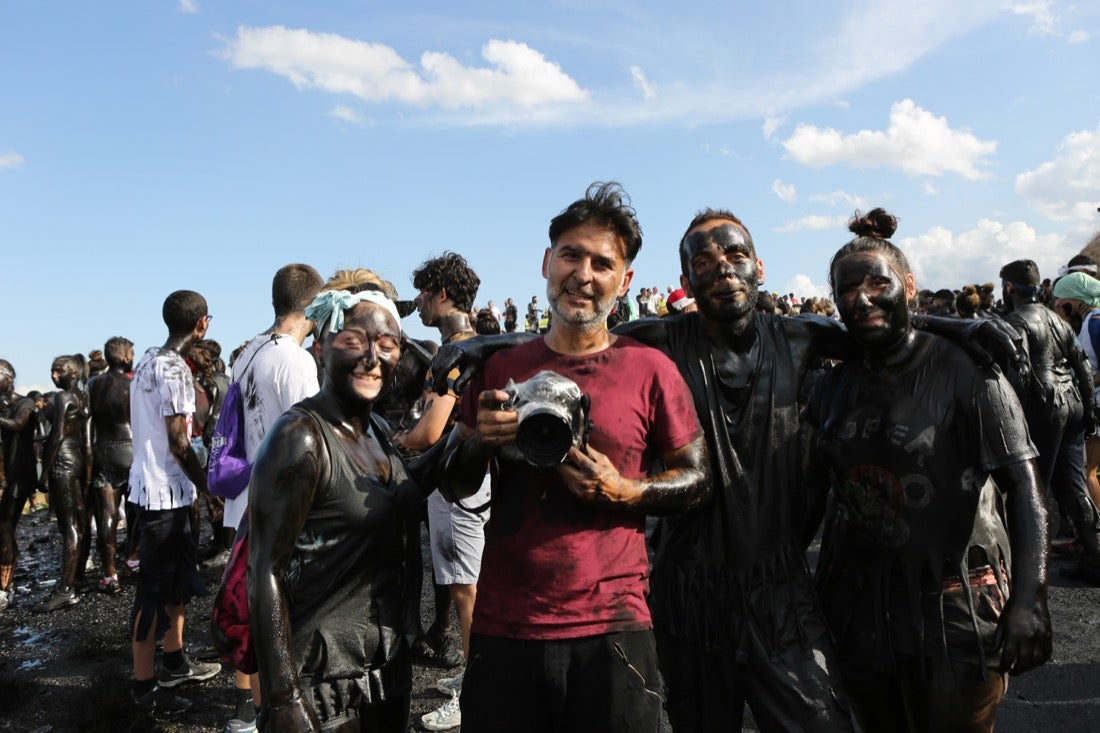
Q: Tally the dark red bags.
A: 1